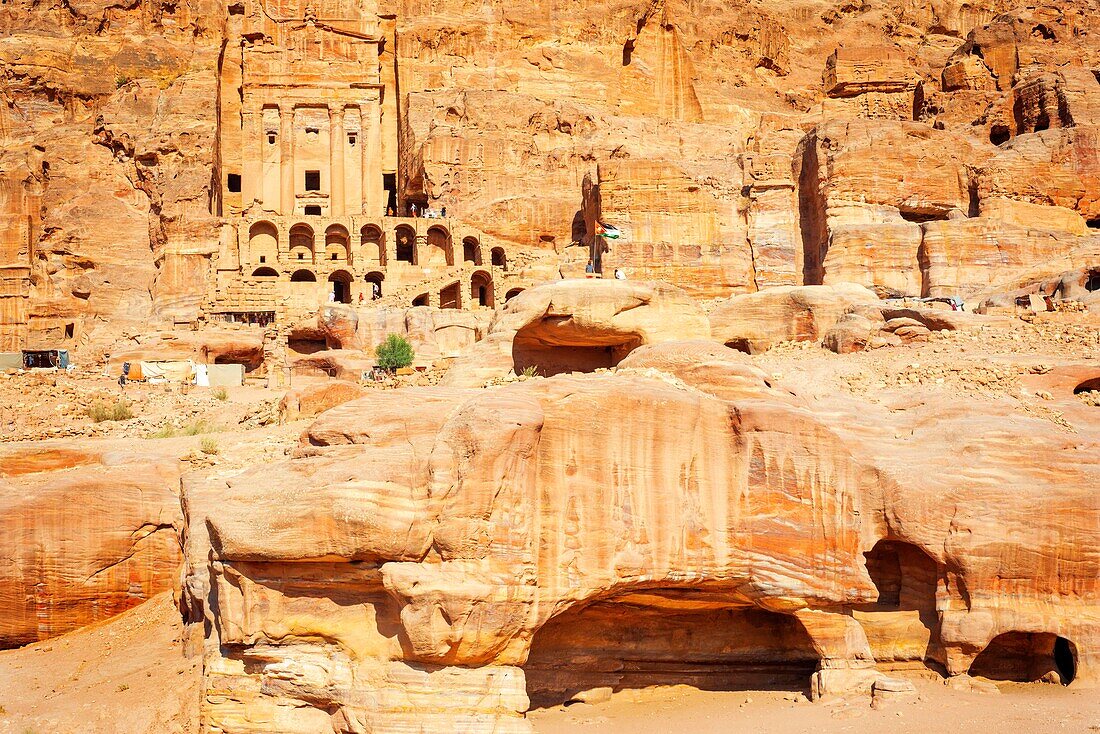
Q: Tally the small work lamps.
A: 0